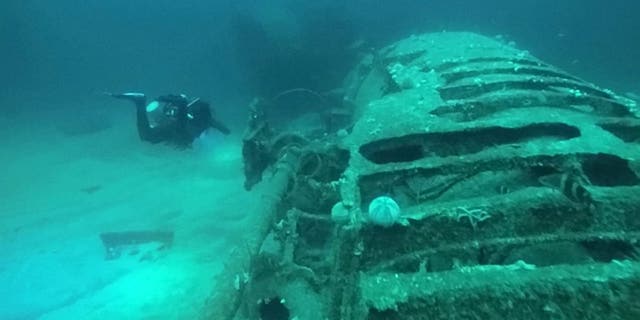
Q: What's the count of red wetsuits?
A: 0